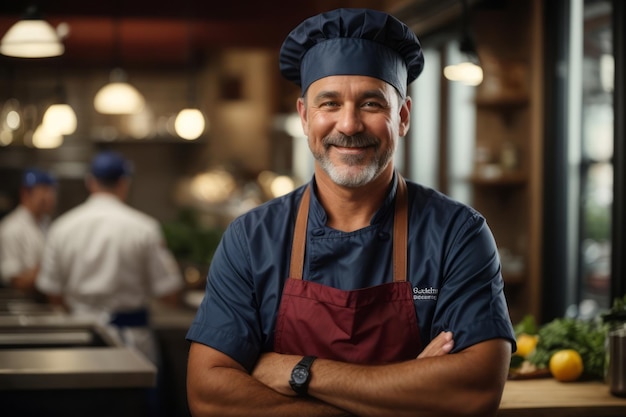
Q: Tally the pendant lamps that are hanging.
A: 5